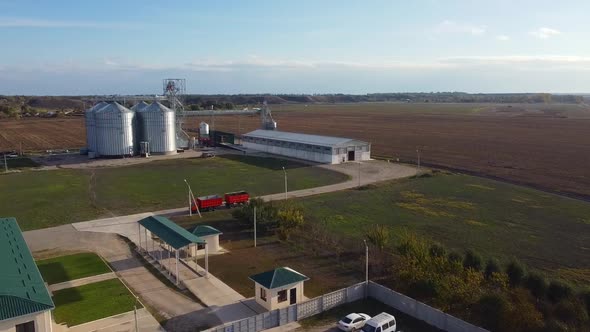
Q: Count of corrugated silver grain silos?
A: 4